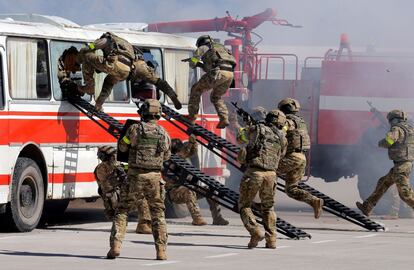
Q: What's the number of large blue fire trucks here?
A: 0